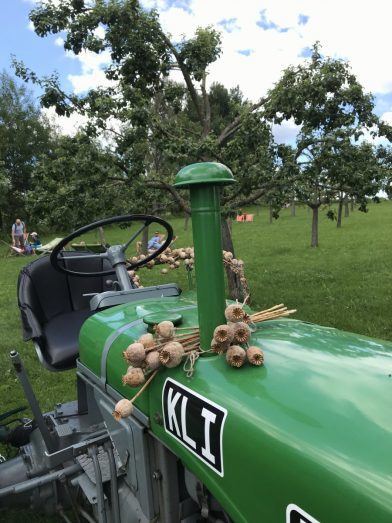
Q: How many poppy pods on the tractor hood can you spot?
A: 14